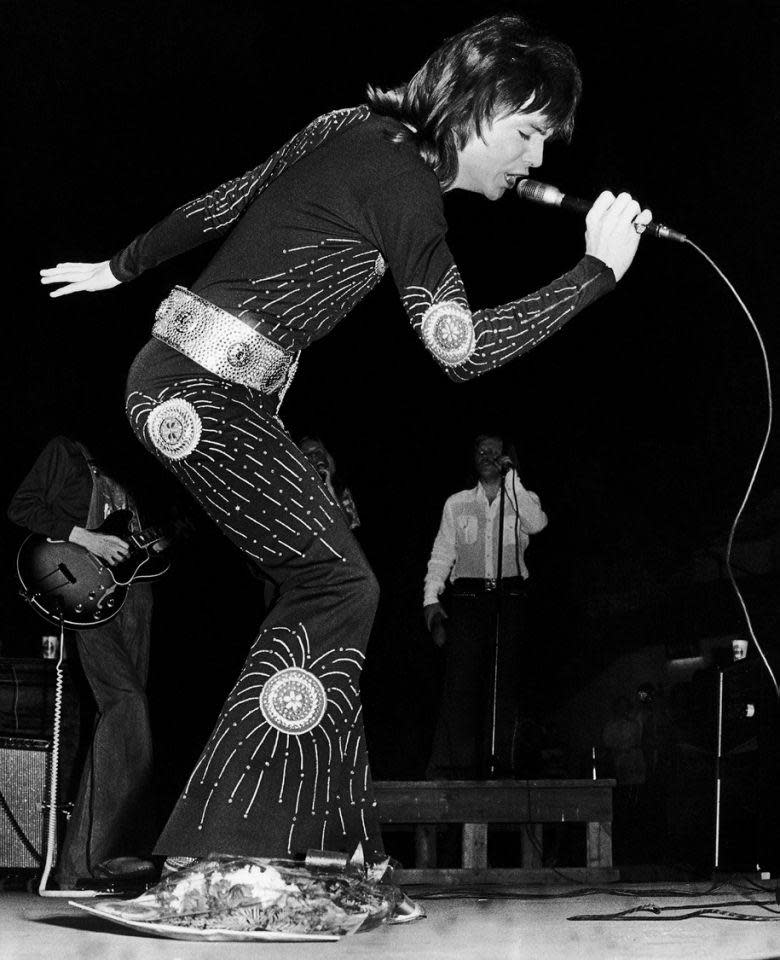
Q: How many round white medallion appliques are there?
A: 3